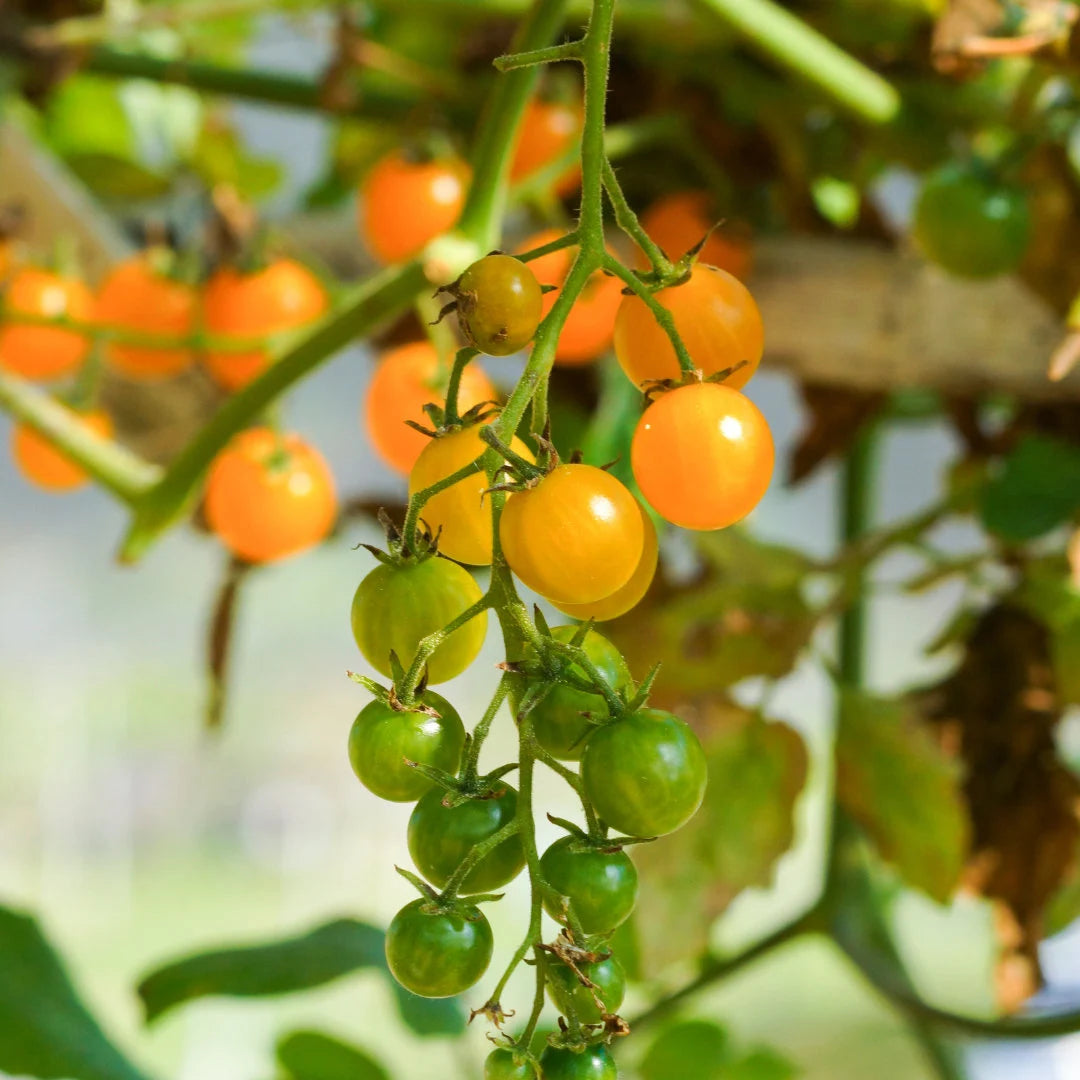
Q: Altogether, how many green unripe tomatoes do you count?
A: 11